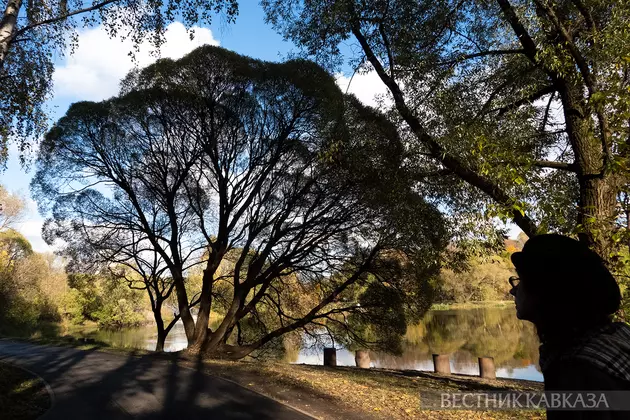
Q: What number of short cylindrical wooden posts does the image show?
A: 4